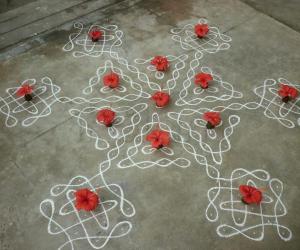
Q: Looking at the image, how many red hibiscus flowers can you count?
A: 13